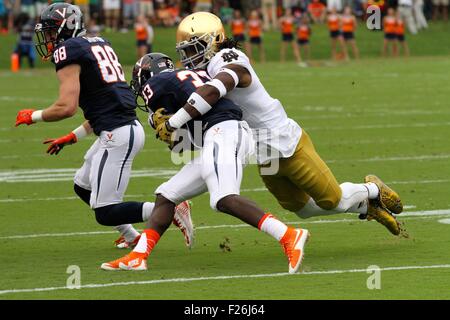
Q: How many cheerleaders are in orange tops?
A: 9